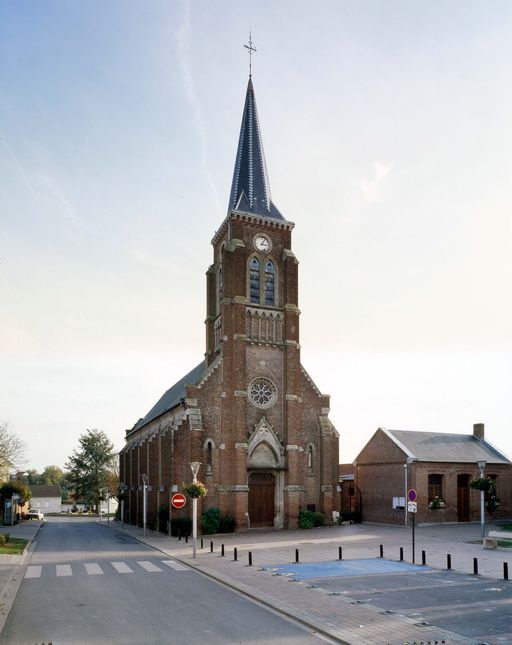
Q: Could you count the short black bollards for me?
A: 15